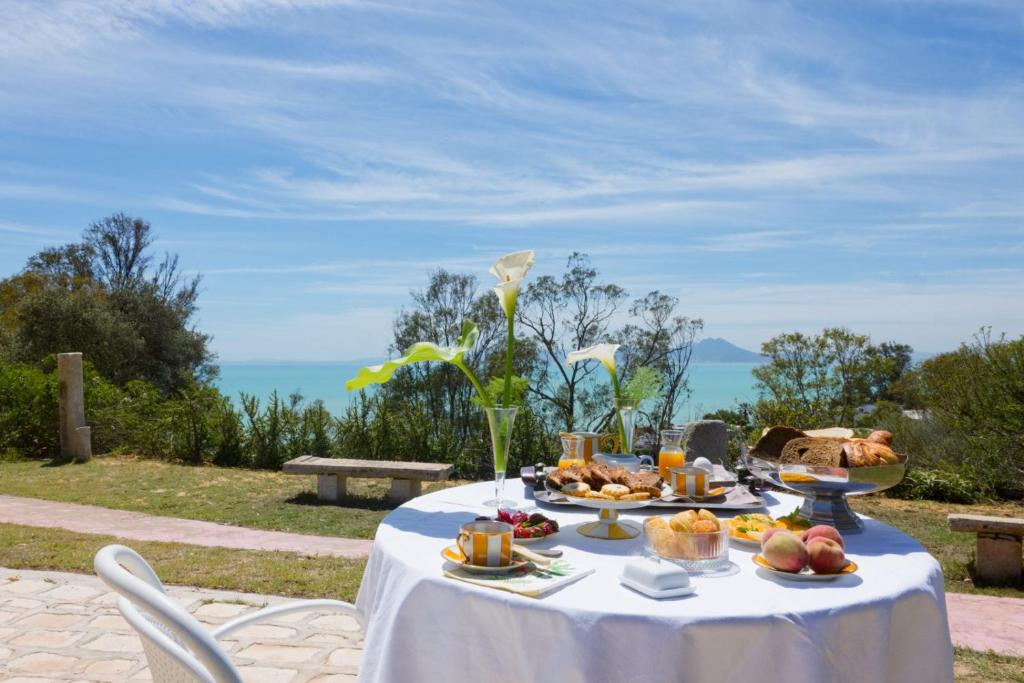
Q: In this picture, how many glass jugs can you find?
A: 2